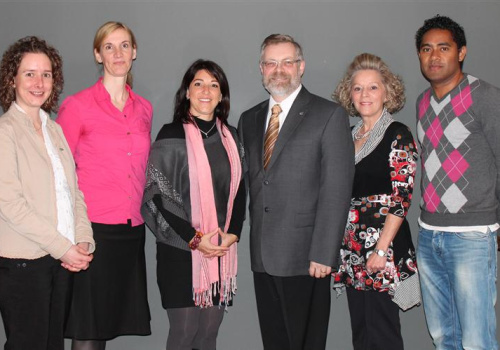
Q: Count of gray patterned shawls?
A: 1